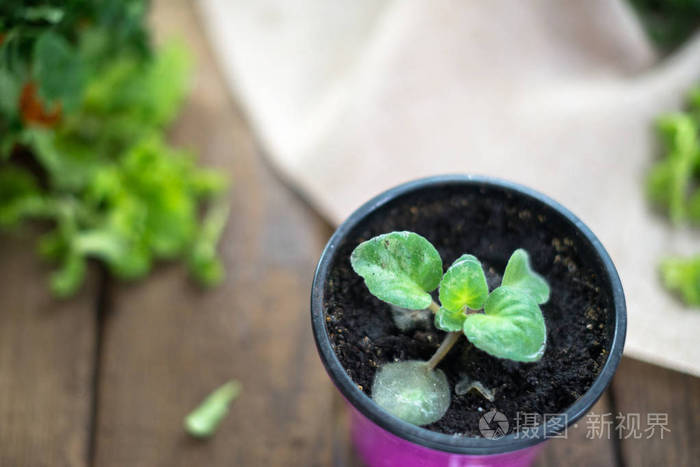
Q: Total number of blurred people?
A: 0